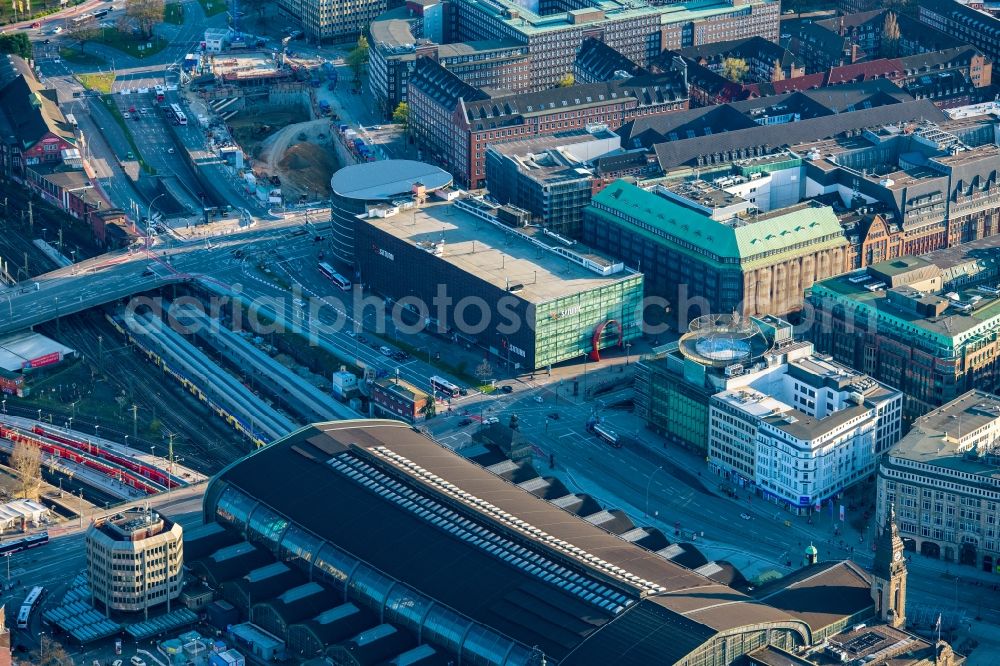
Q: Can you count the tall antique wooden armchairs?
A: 0